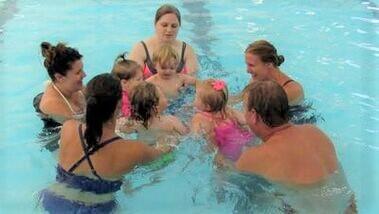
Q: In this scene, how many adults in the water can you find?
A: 5